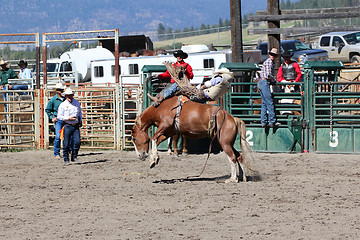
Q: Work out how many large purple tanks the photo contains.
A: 0